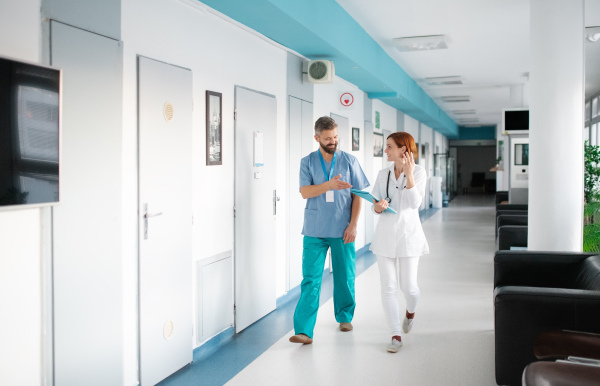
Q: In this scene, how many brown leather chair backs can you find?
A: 2